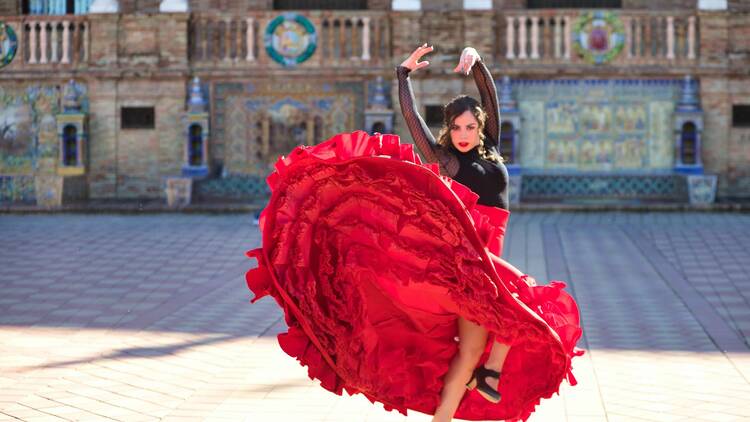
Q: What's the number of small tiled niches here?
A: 5